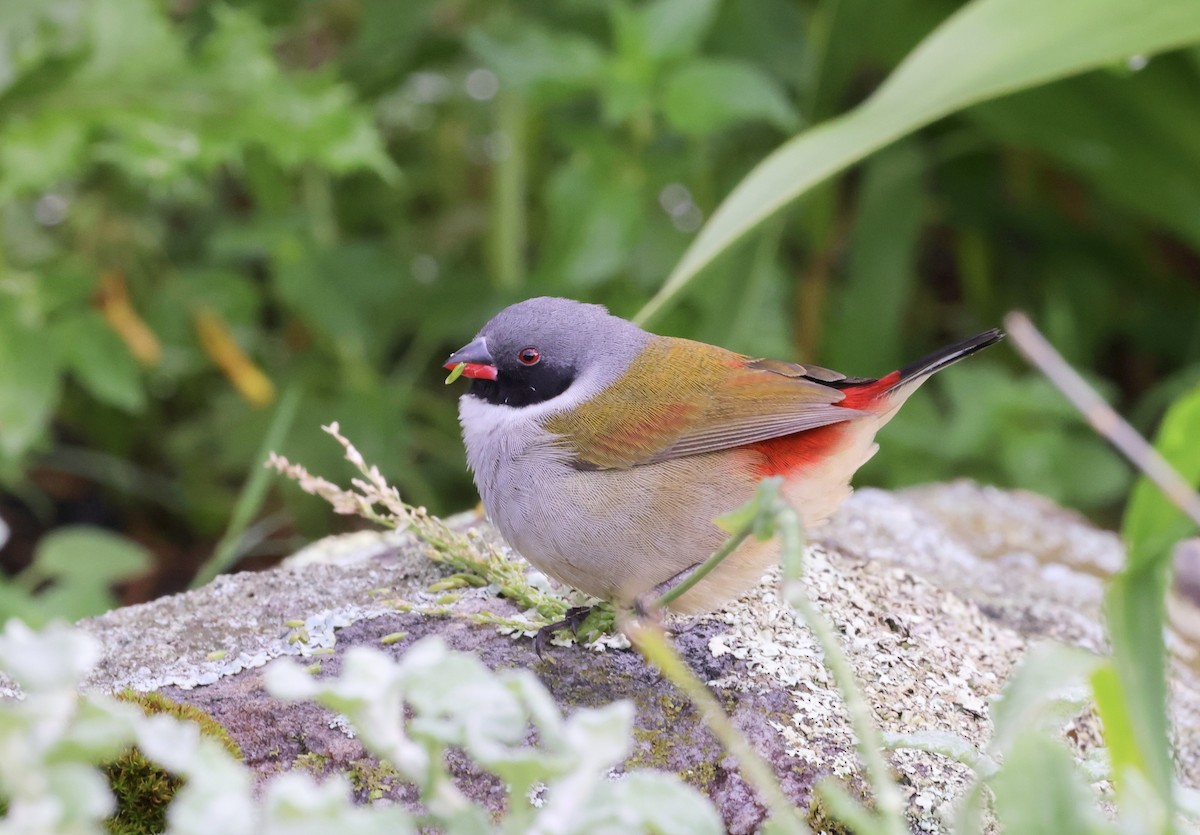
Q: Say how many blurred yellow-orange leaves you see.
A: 2